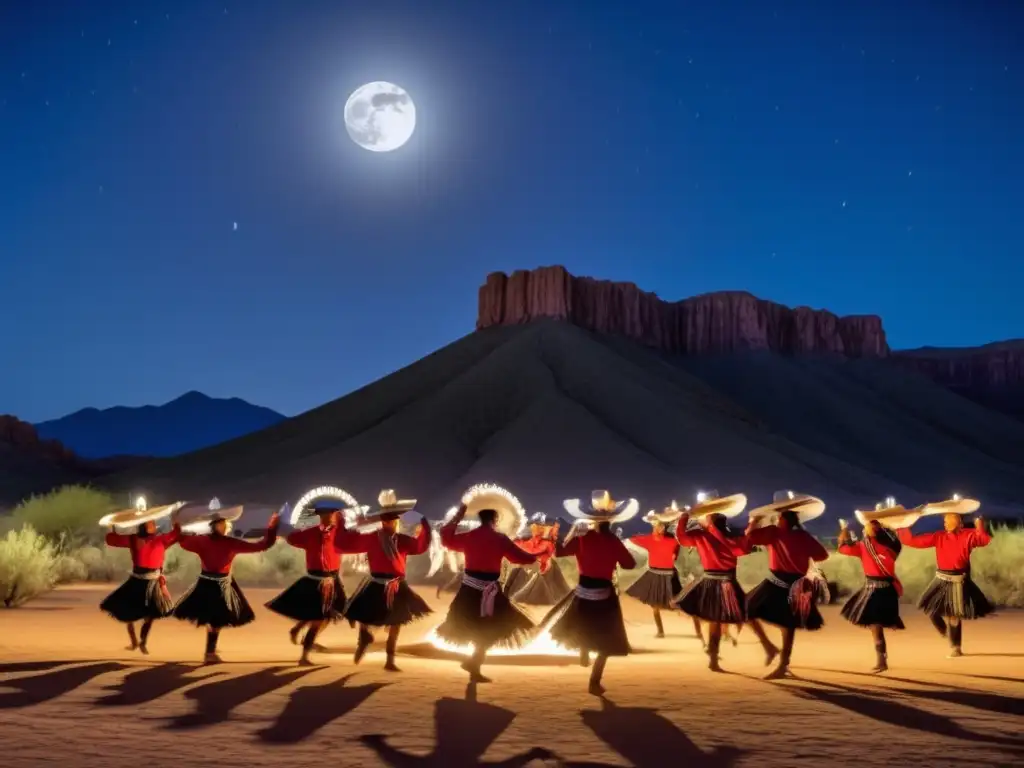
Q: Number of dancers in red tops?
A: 12